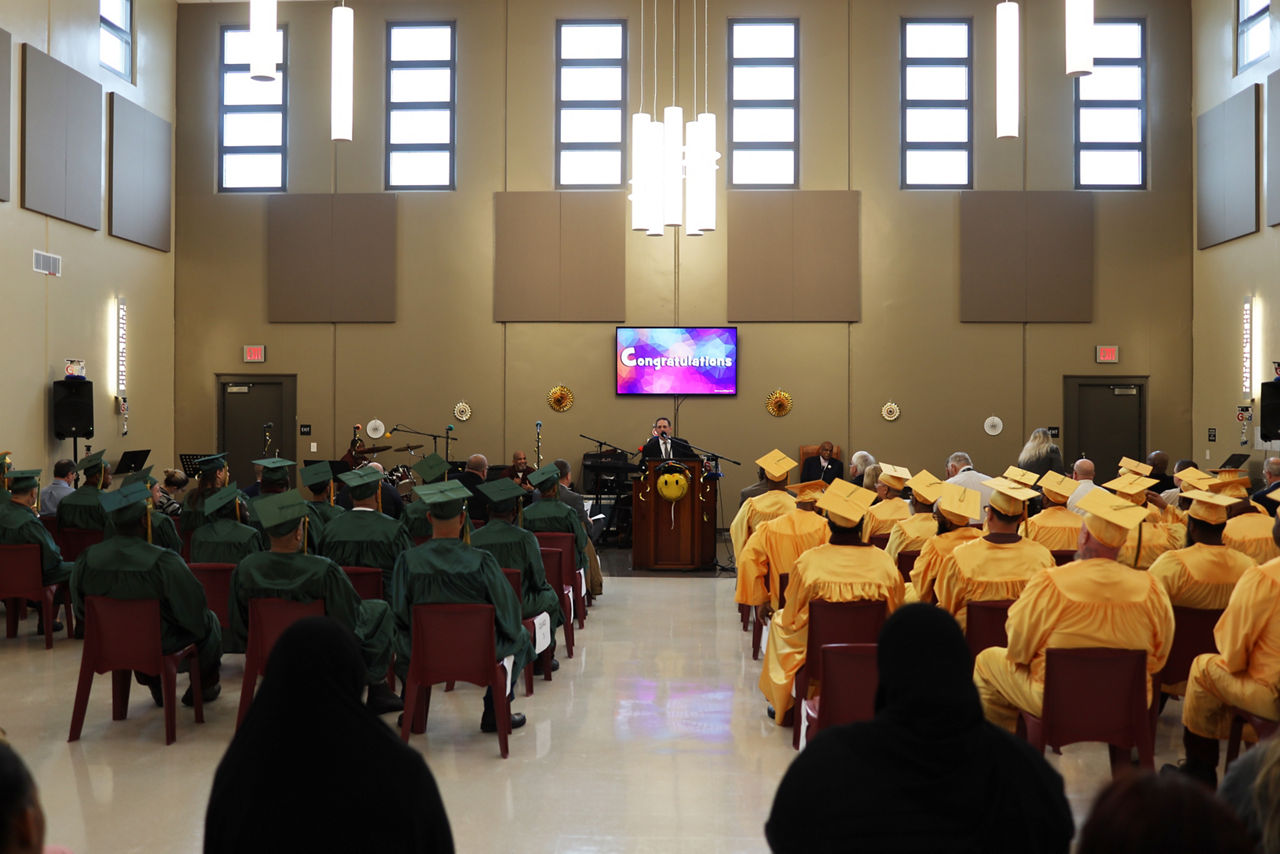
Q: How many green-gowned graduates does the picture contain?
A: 15